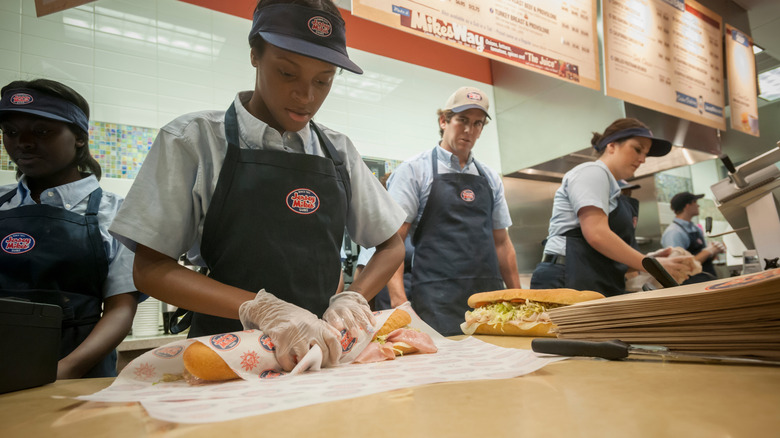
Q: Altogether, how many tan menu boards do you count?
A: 3